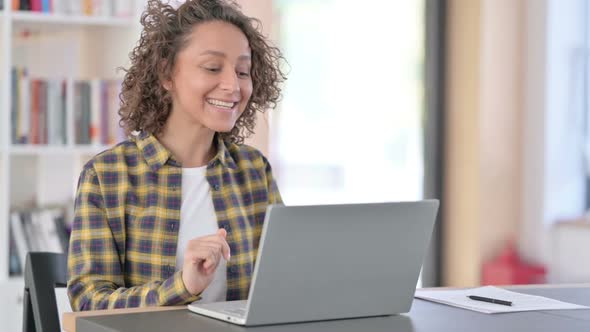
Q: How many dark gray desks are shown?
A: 1